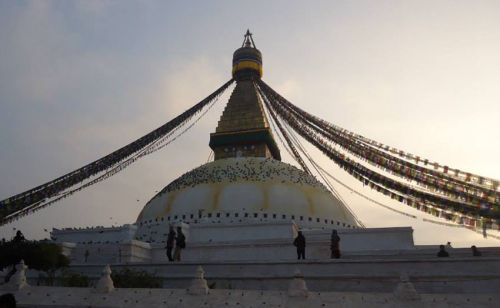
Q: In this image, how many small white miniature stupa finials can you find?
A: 5